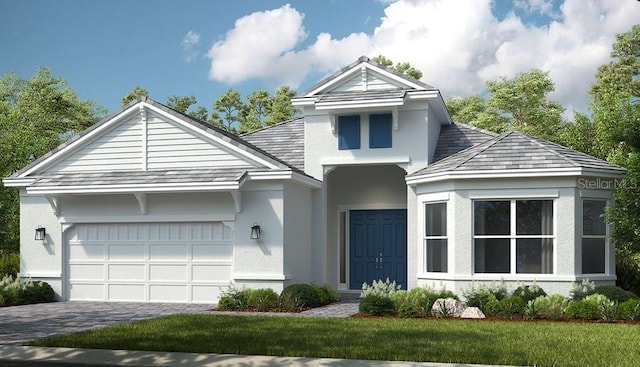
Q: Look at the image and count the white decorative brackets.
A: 5